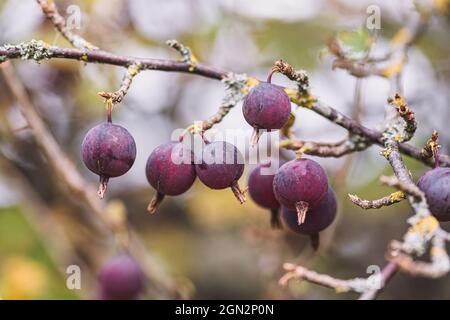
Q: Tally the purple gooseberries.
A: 9